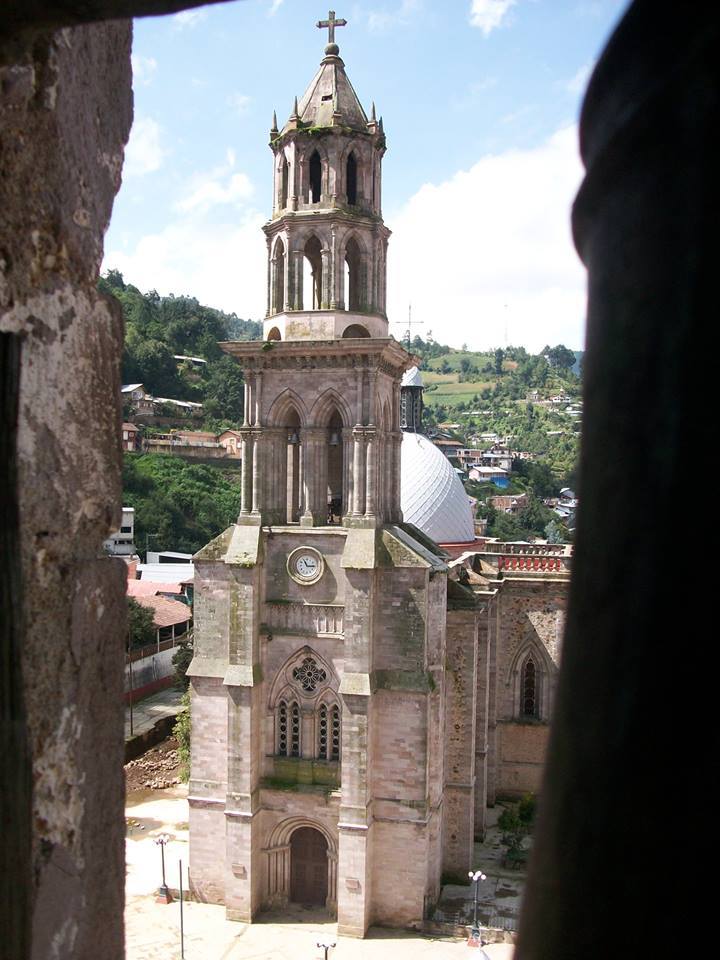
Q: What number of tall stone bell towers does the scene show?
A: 1